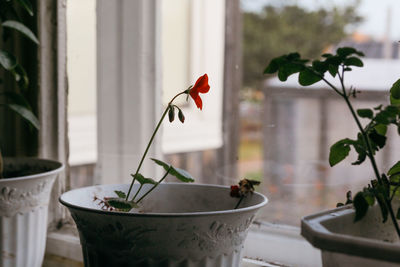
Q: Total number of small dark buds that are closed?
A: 2